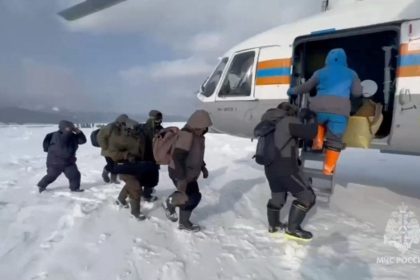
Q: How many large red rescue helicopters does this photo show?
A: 0